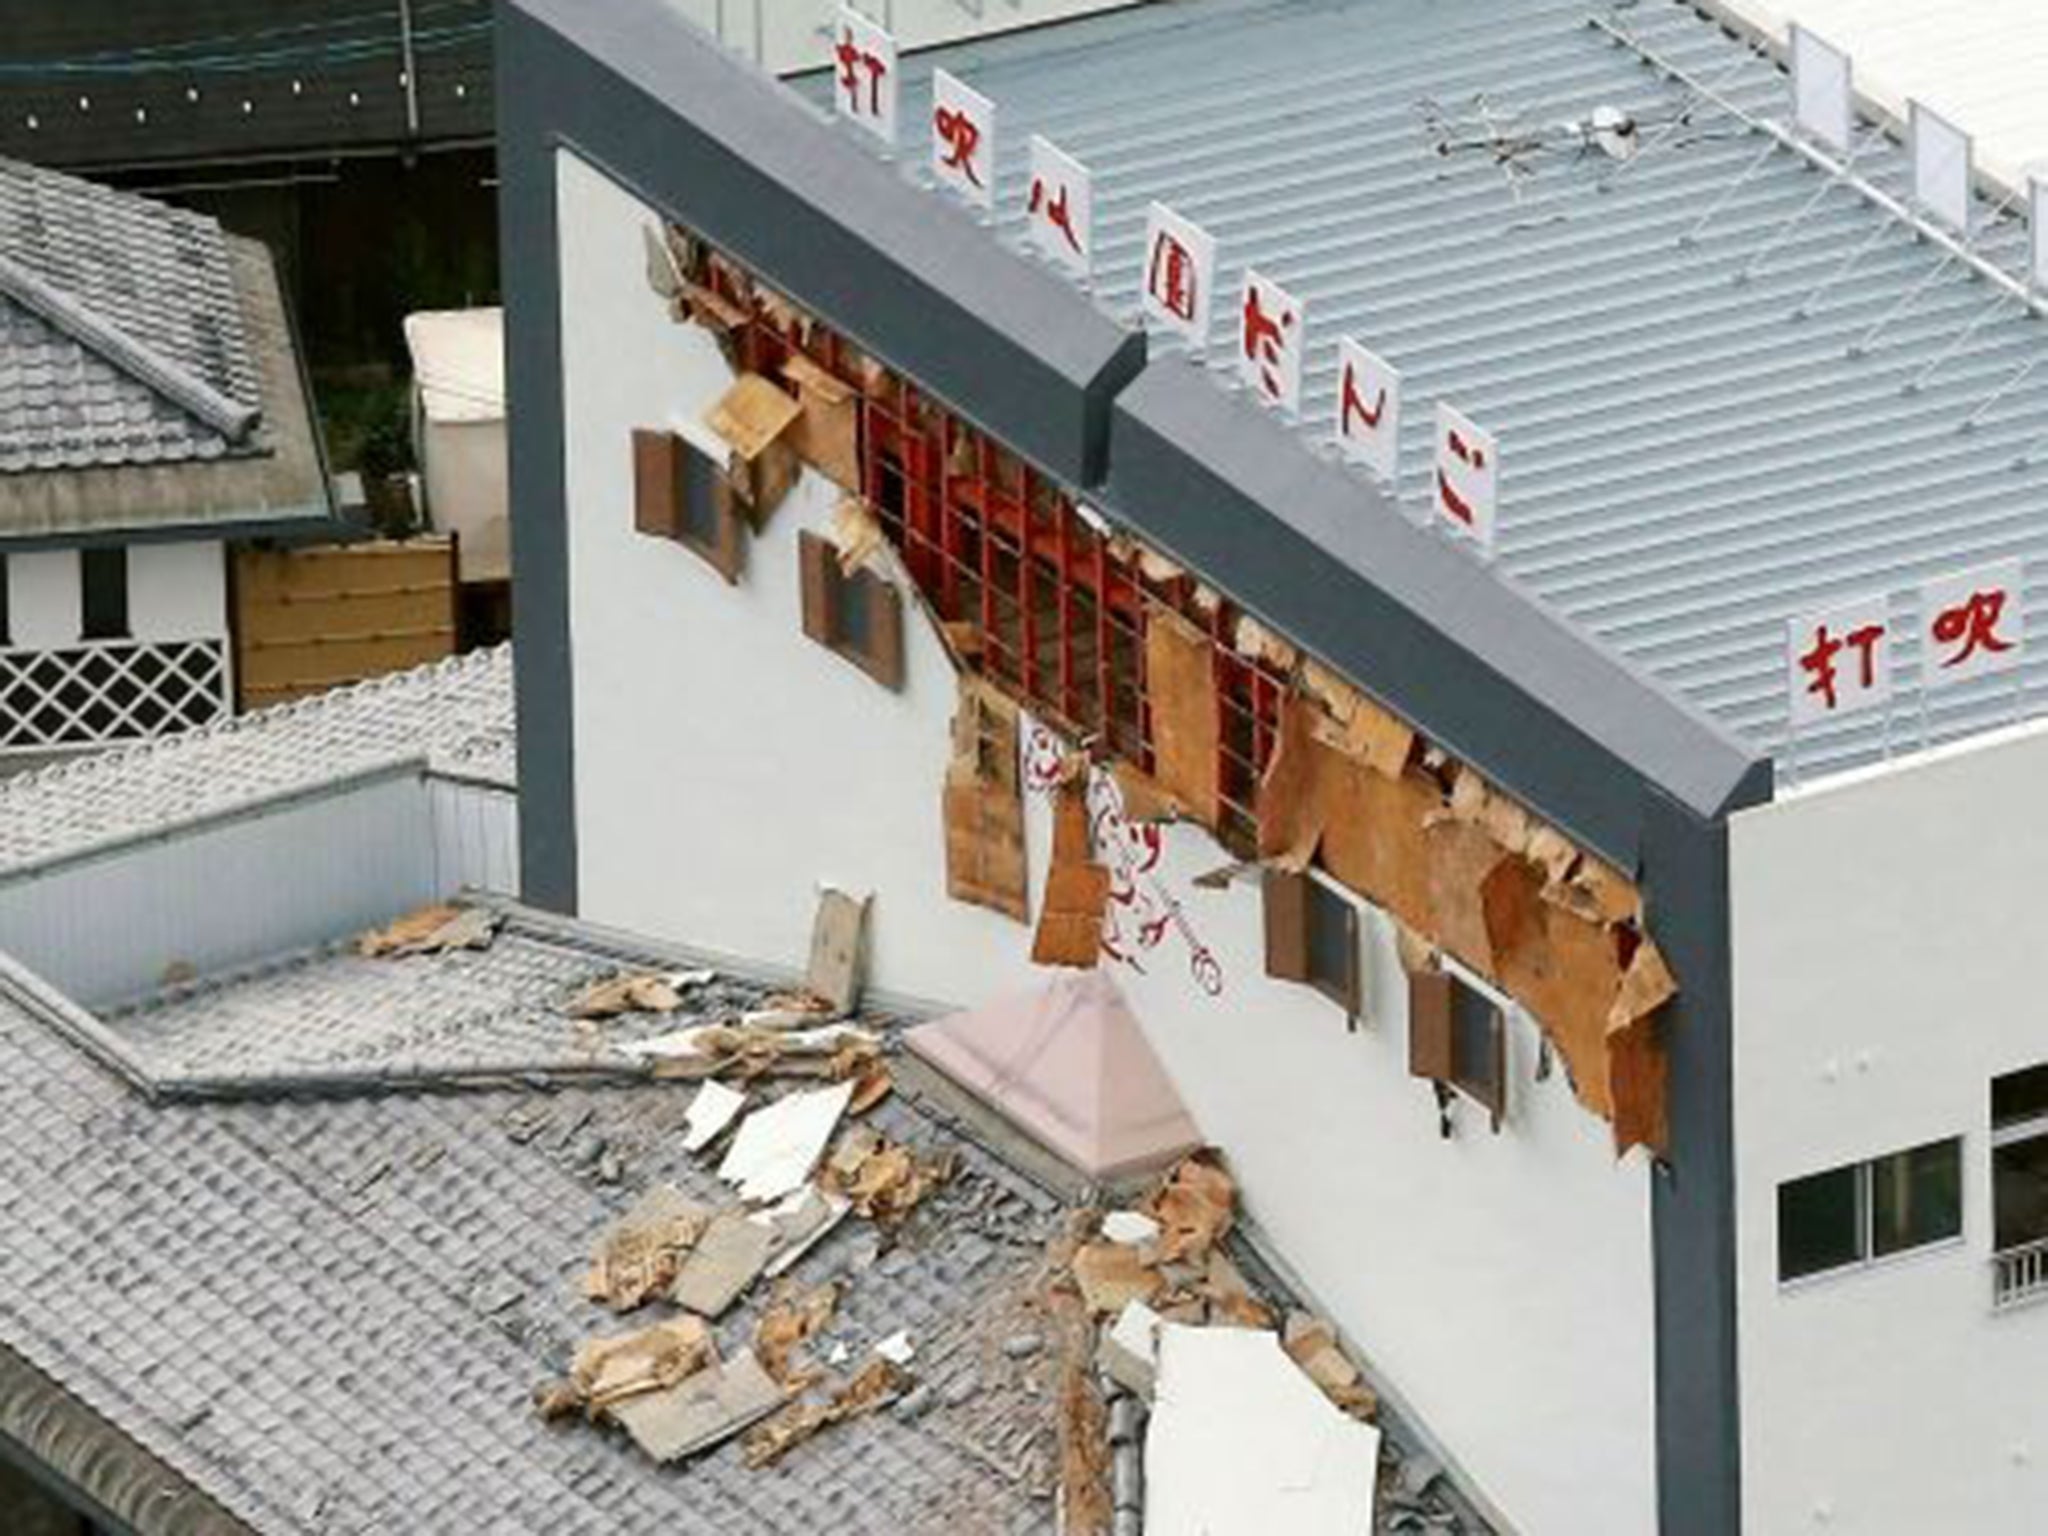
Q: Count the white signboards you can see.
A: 12